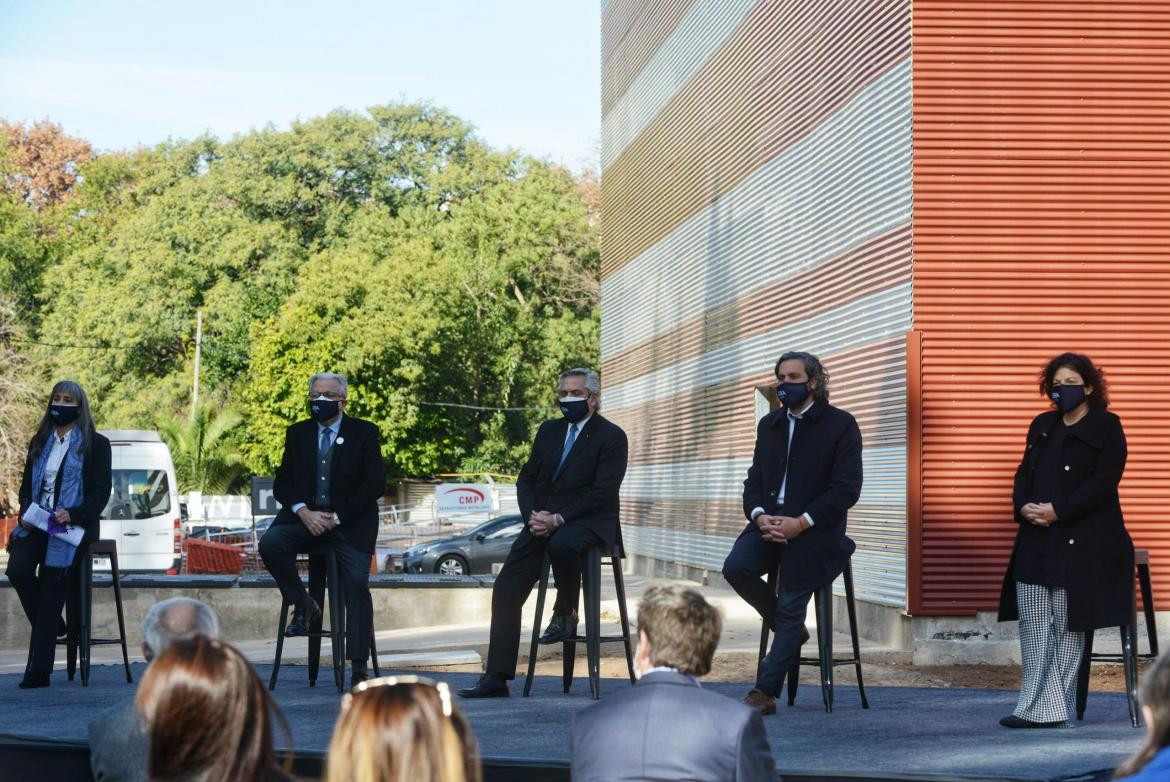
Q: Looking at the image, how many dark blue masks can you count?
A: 5